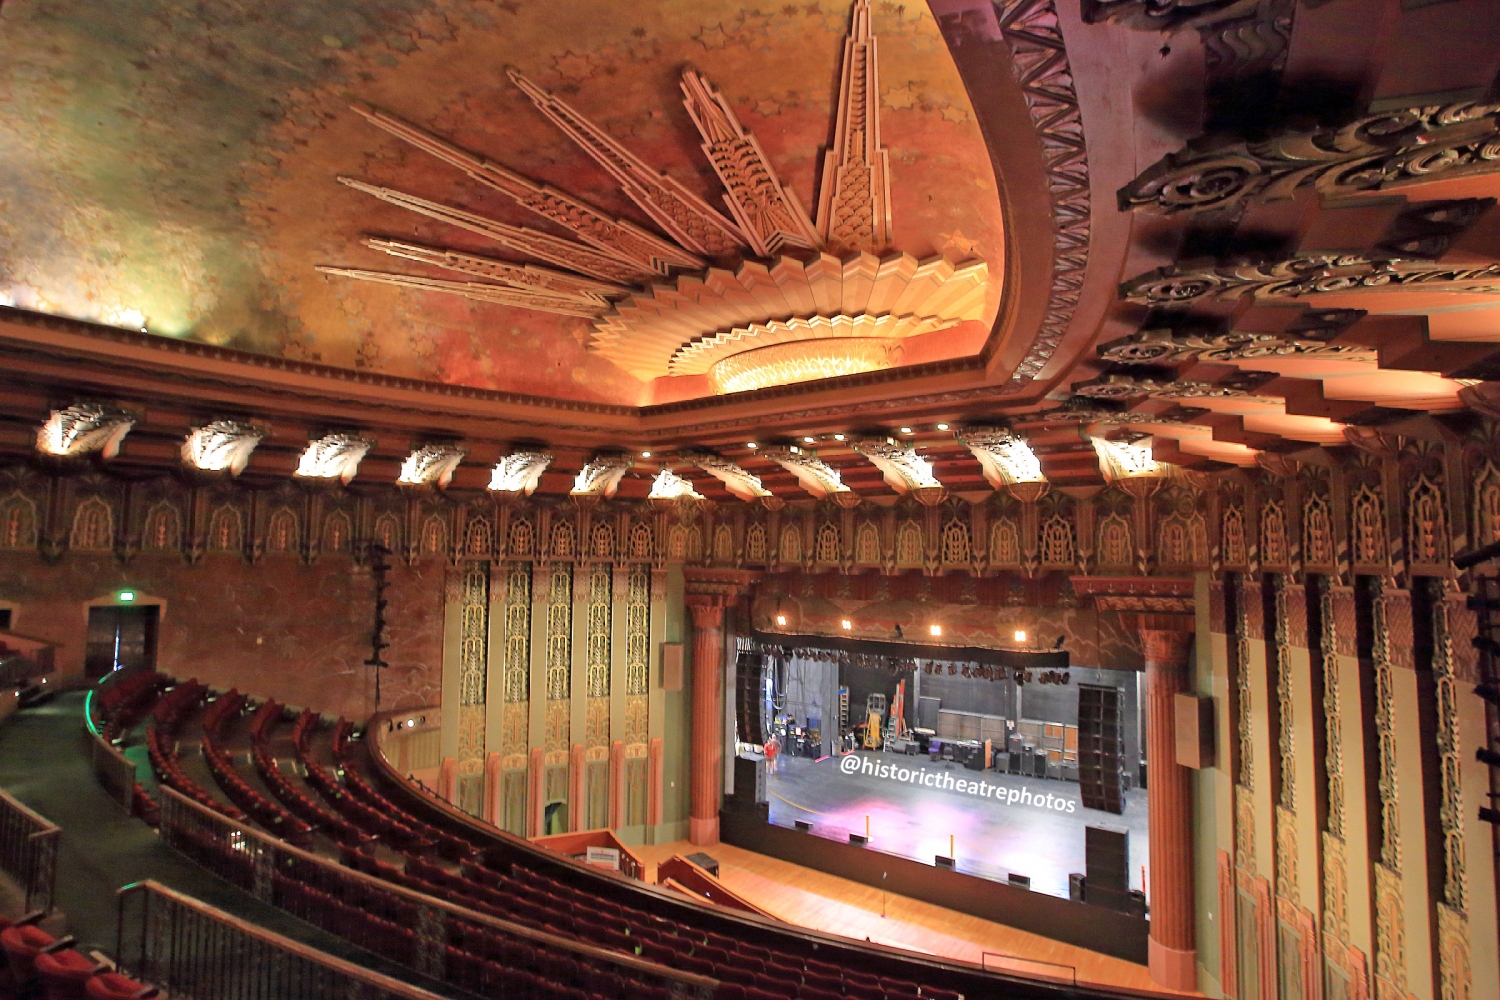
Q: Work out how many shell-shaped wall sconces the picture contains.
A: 12